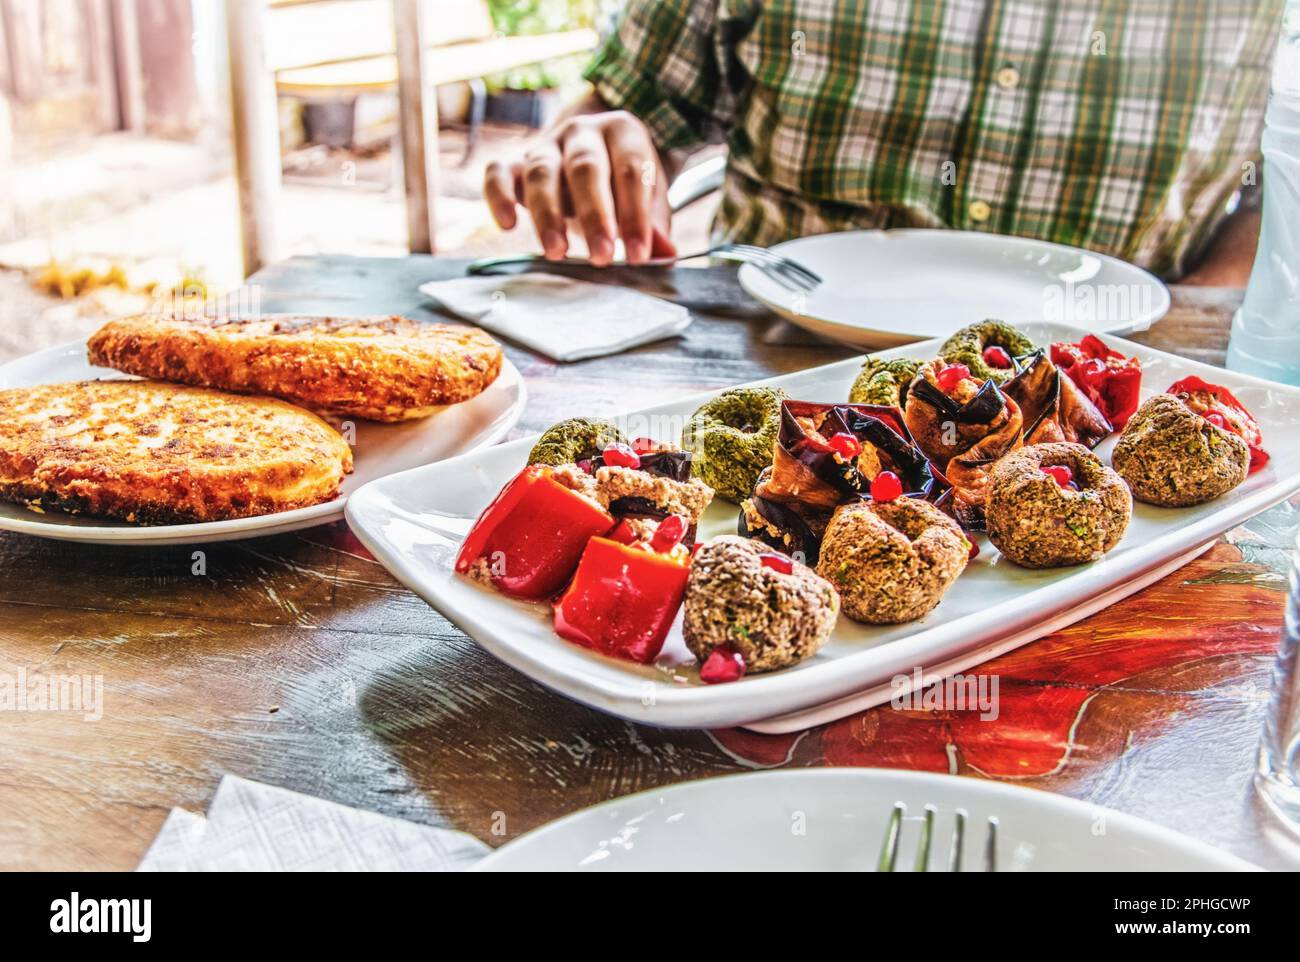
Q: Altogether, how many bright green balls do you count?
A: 4